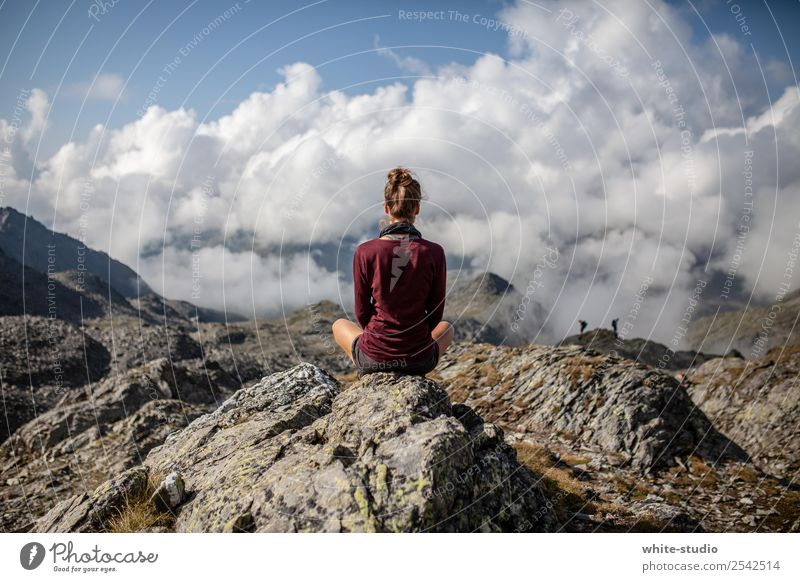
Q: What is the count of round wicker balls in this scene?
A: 0